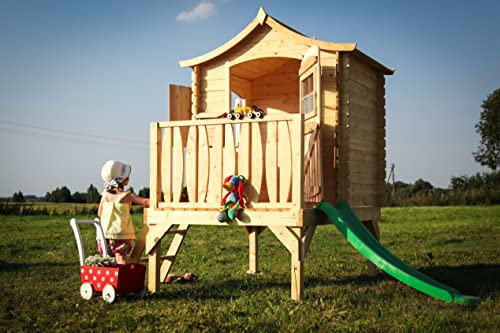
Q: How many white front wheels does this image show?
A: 2